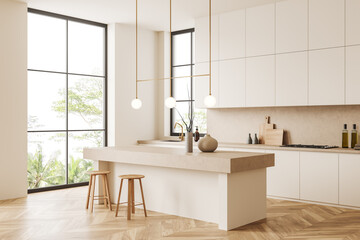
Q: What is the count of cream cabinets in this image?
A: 15